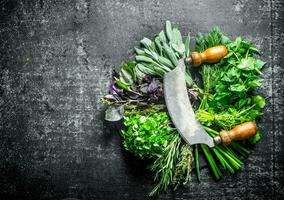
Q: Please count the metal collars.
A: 2